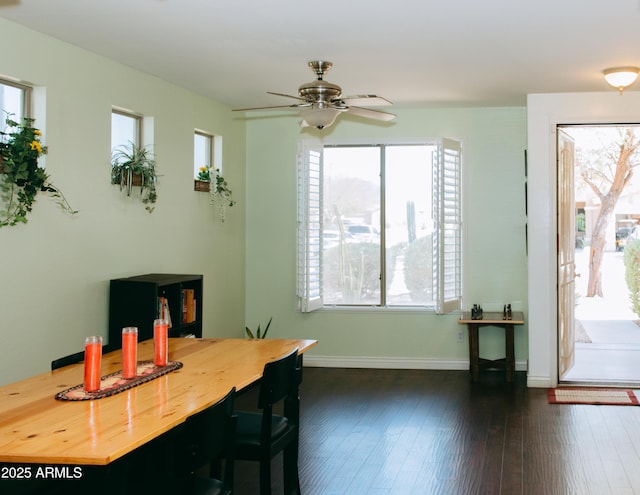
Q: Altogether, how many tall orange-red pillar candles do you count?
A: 3